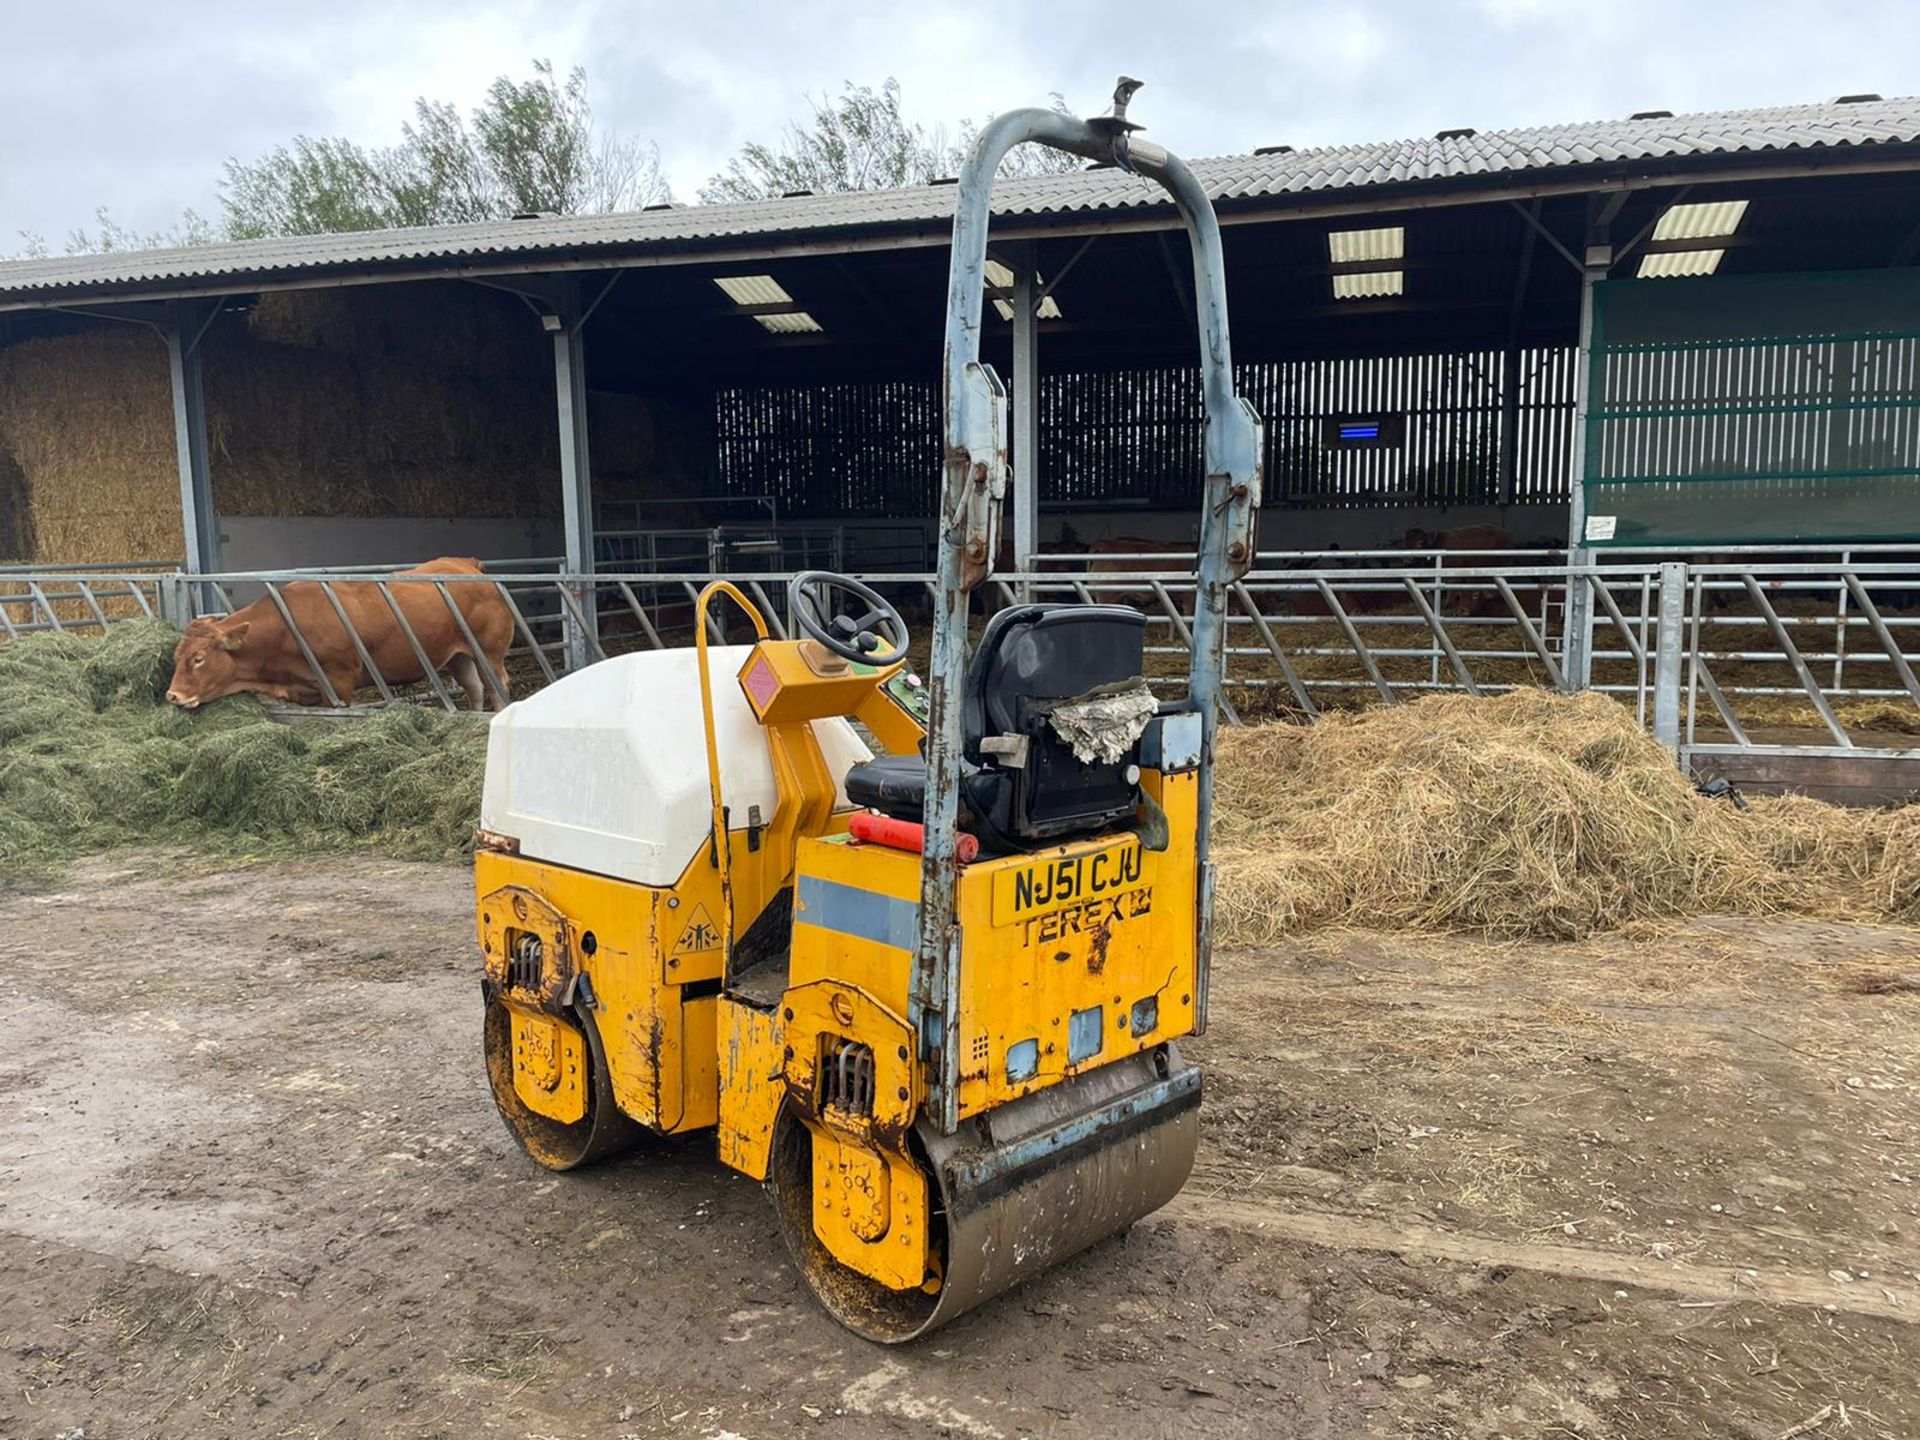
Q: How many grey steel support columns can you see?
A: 4